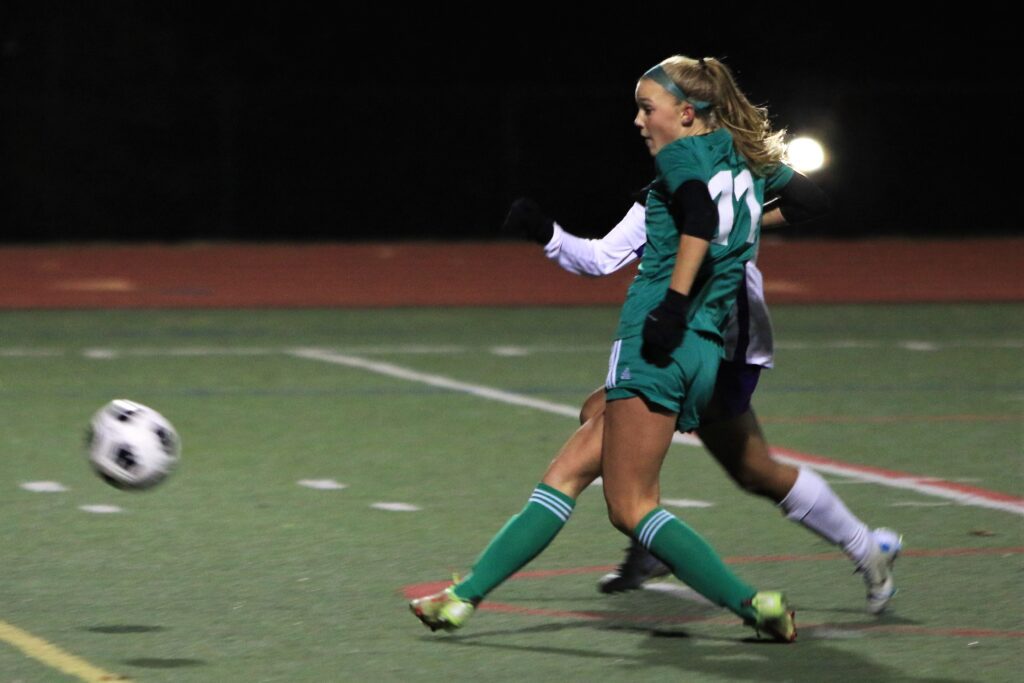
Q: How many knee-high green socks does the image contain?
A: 2